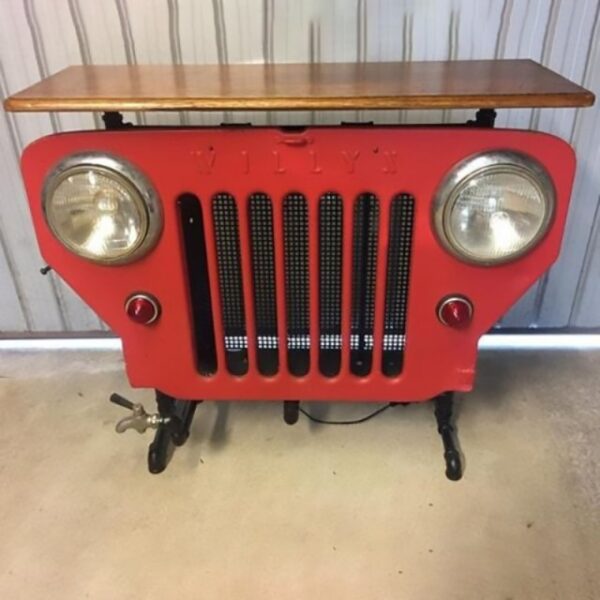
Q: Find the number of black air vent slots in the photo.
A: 7